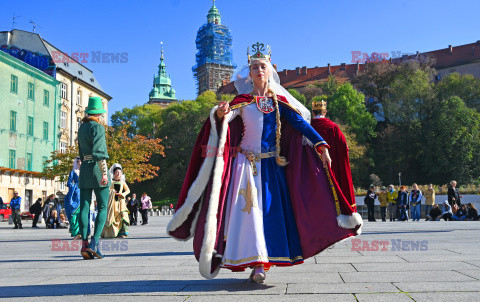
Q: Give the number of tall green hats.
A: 1